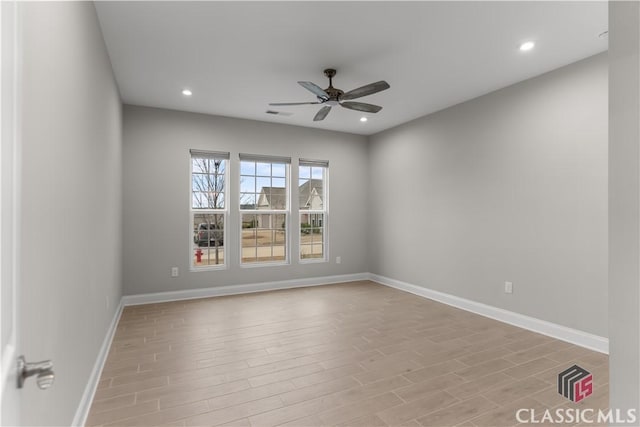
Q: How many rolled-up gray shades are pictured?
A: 3